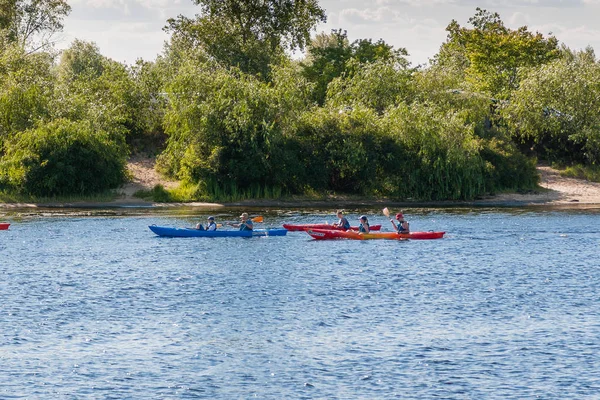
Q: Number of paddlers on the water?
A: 5